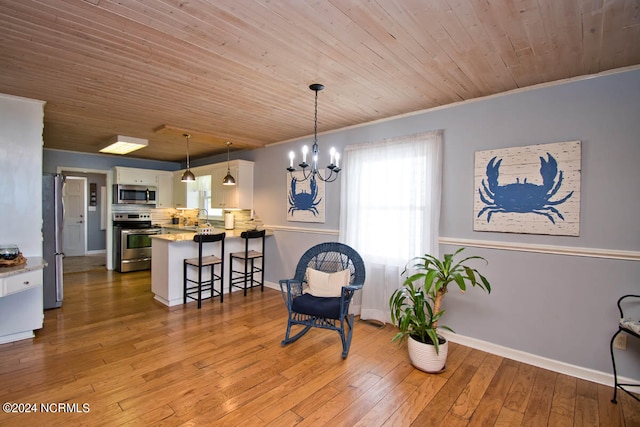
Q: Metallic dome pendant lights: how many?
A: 2